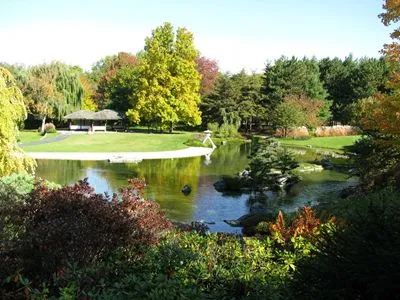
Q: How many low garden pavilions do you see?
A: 2